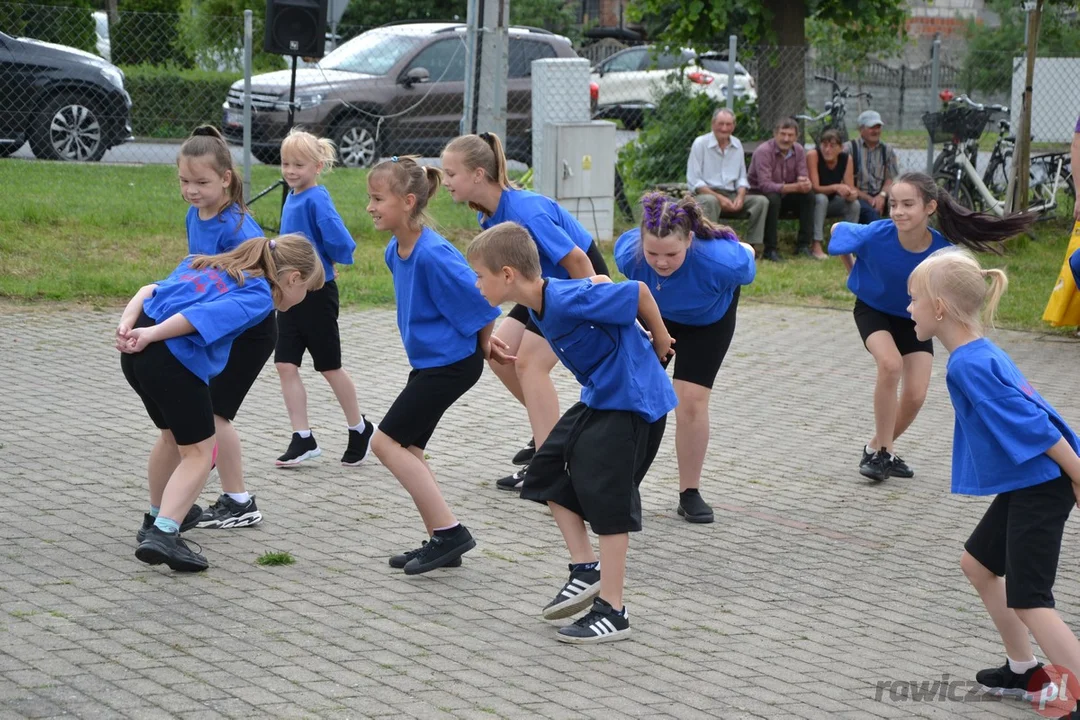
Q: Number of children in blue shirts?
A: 9